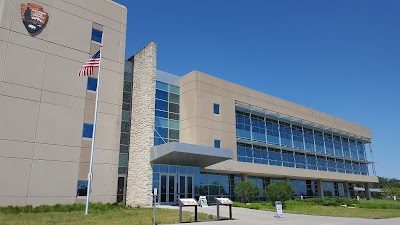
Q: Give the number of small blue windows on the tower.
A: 4